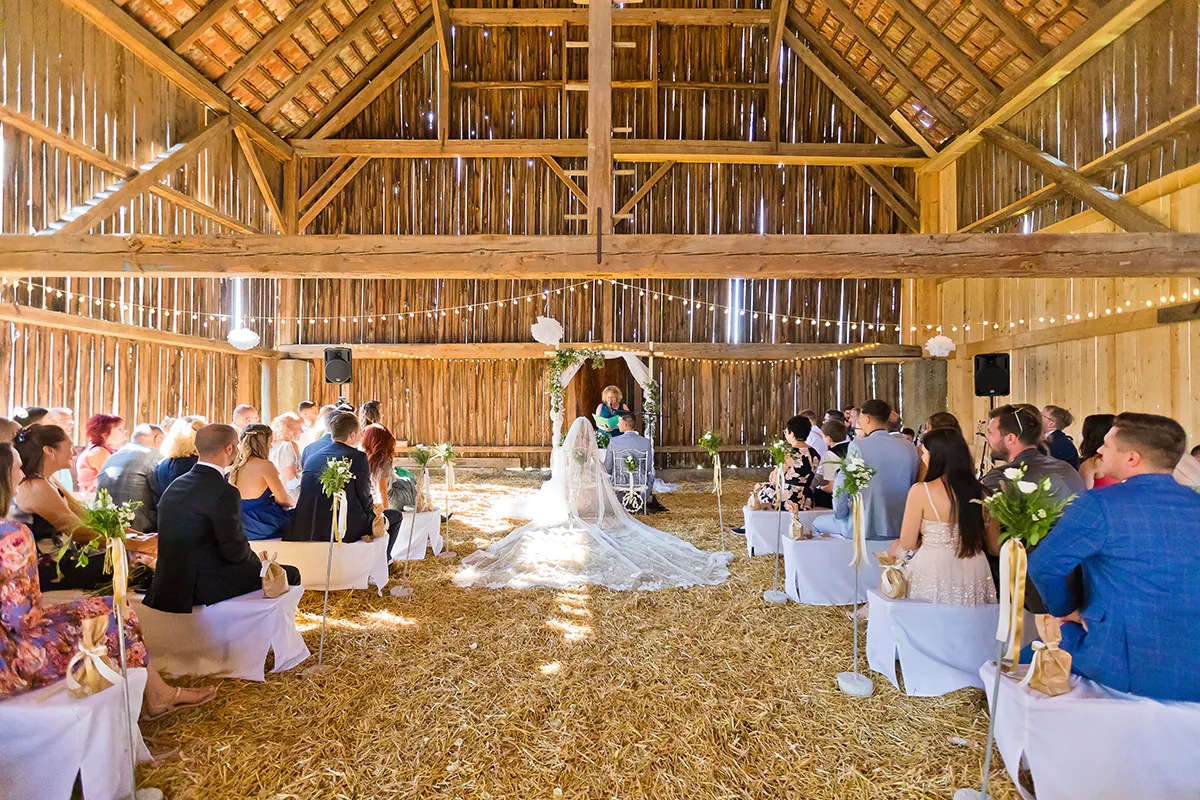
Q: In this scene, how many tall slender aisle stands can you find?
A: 8